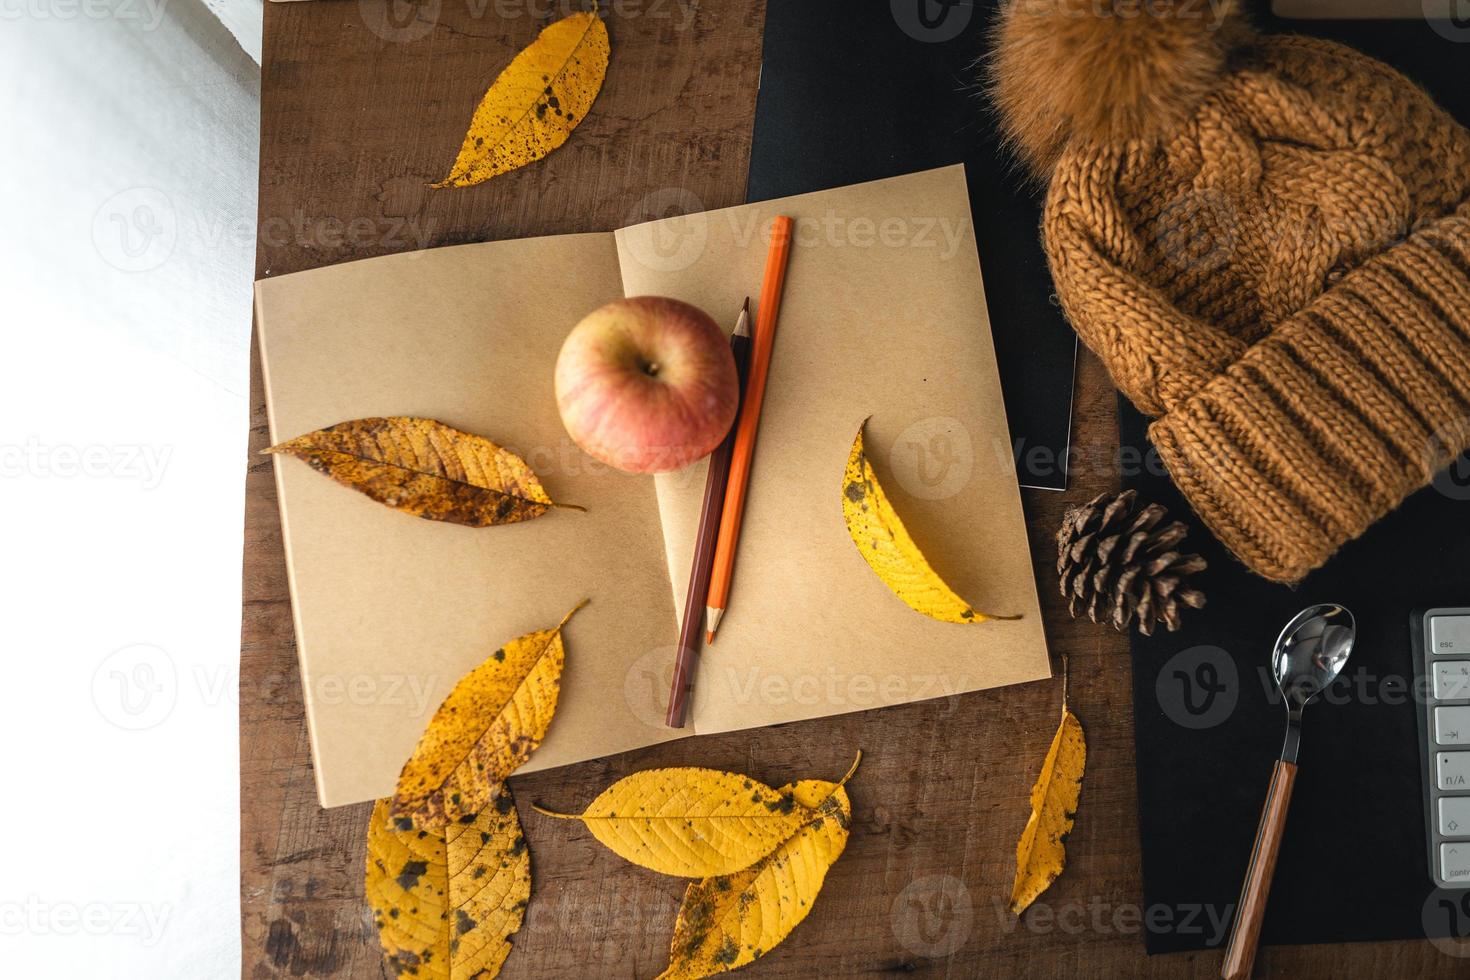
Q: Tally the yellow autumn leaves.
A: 8